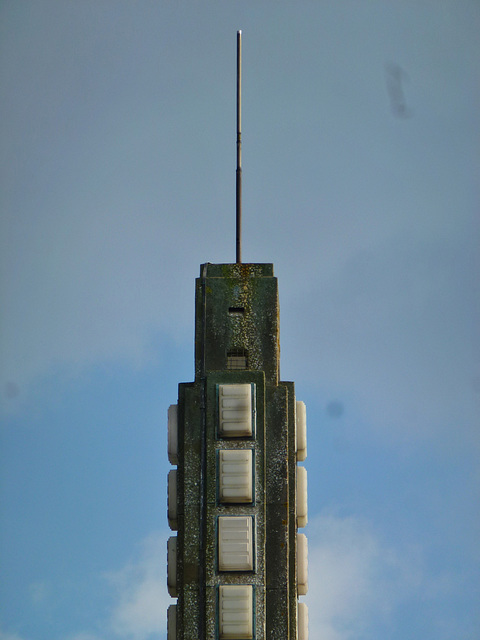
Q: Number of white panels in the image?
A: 12